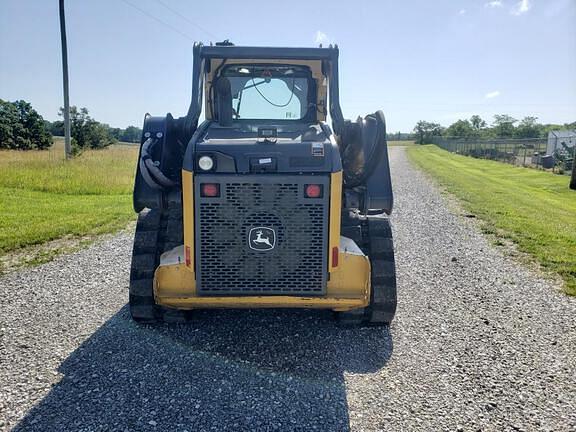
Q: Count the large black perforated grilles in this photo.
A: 1